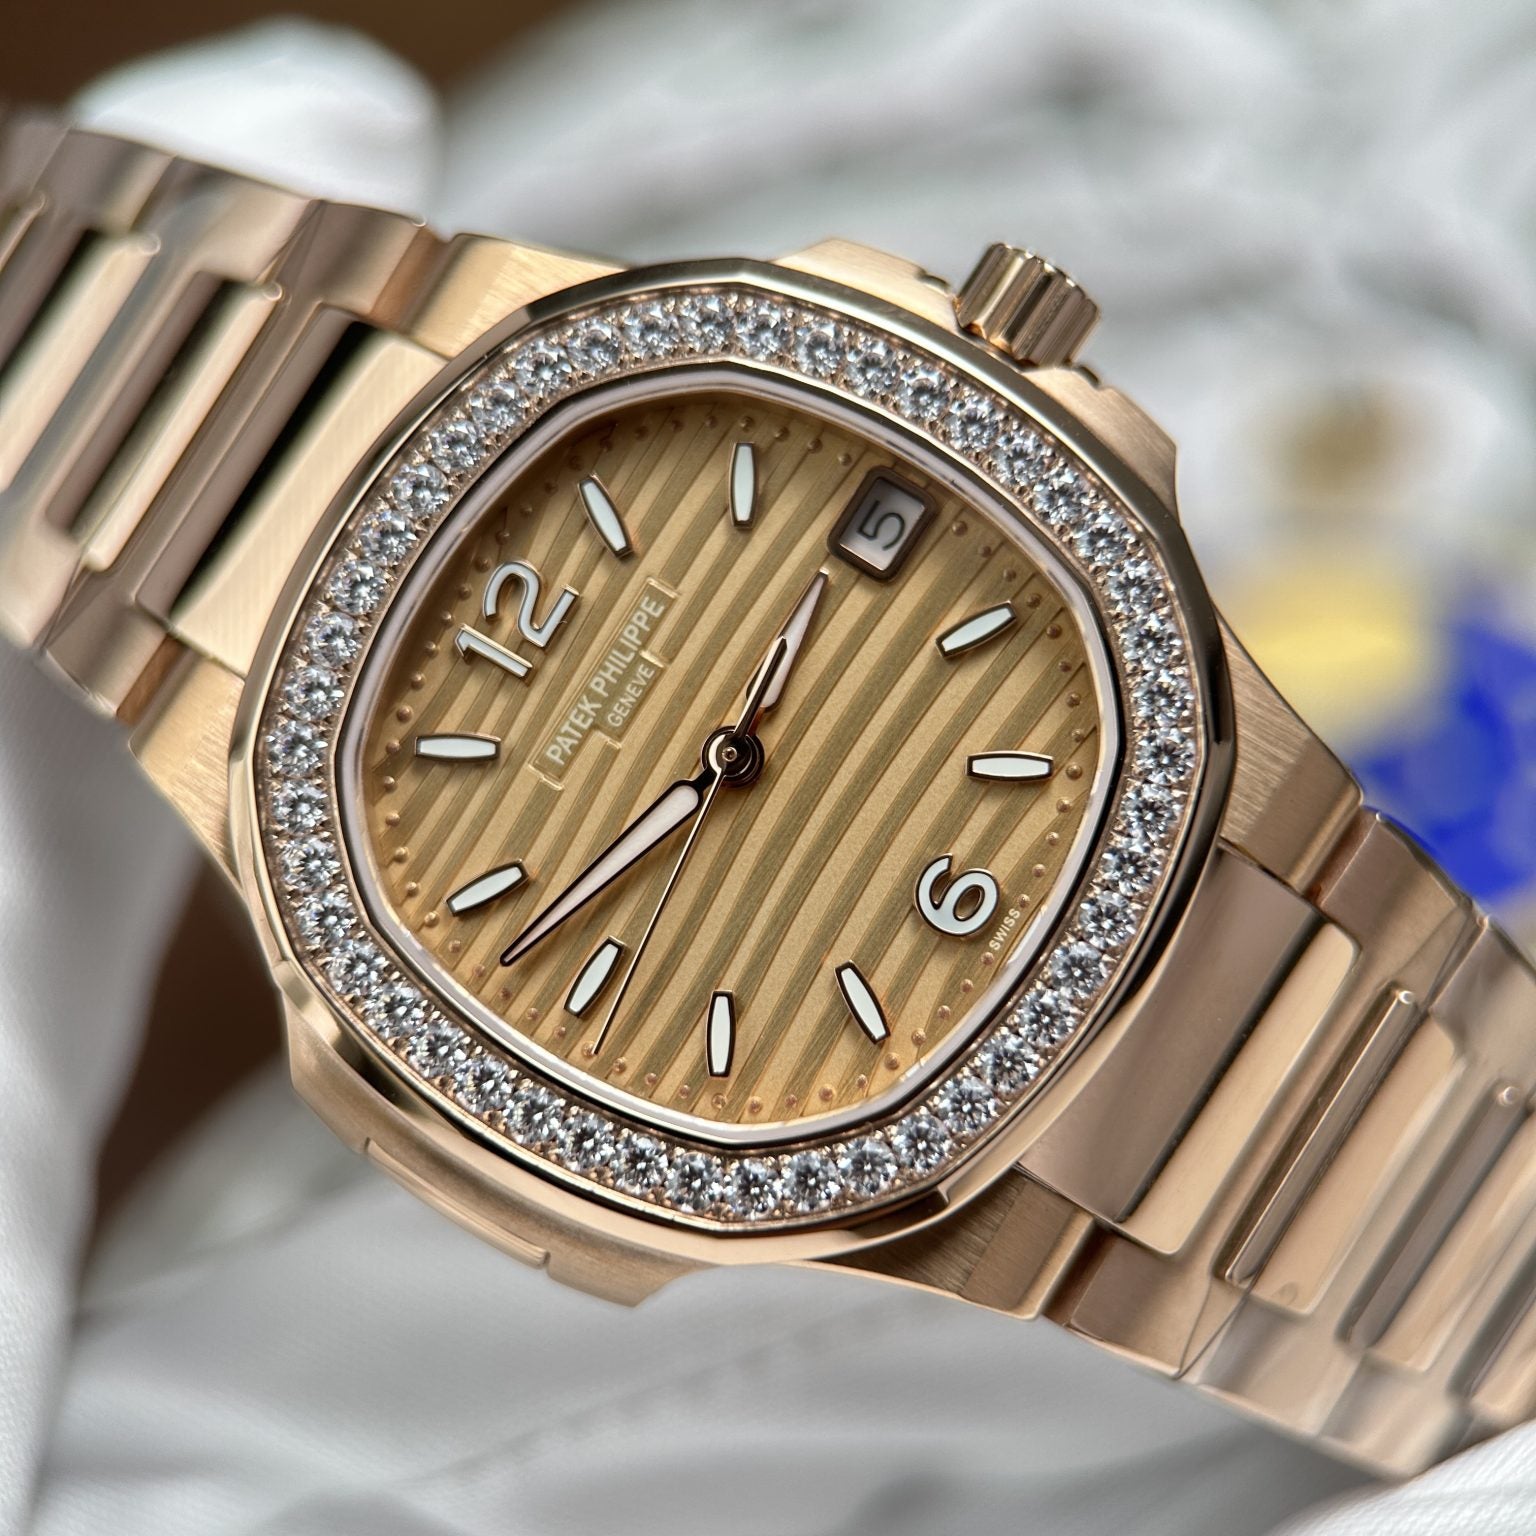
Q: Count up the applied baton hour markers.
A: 9